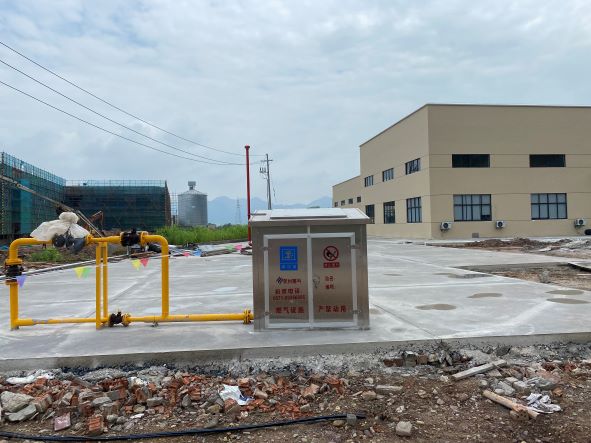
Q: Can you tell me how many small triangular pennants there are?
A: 9